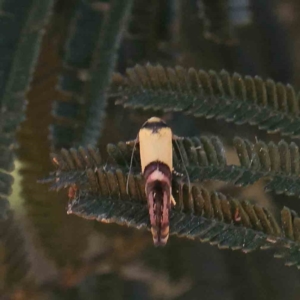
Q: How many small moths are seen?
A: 1